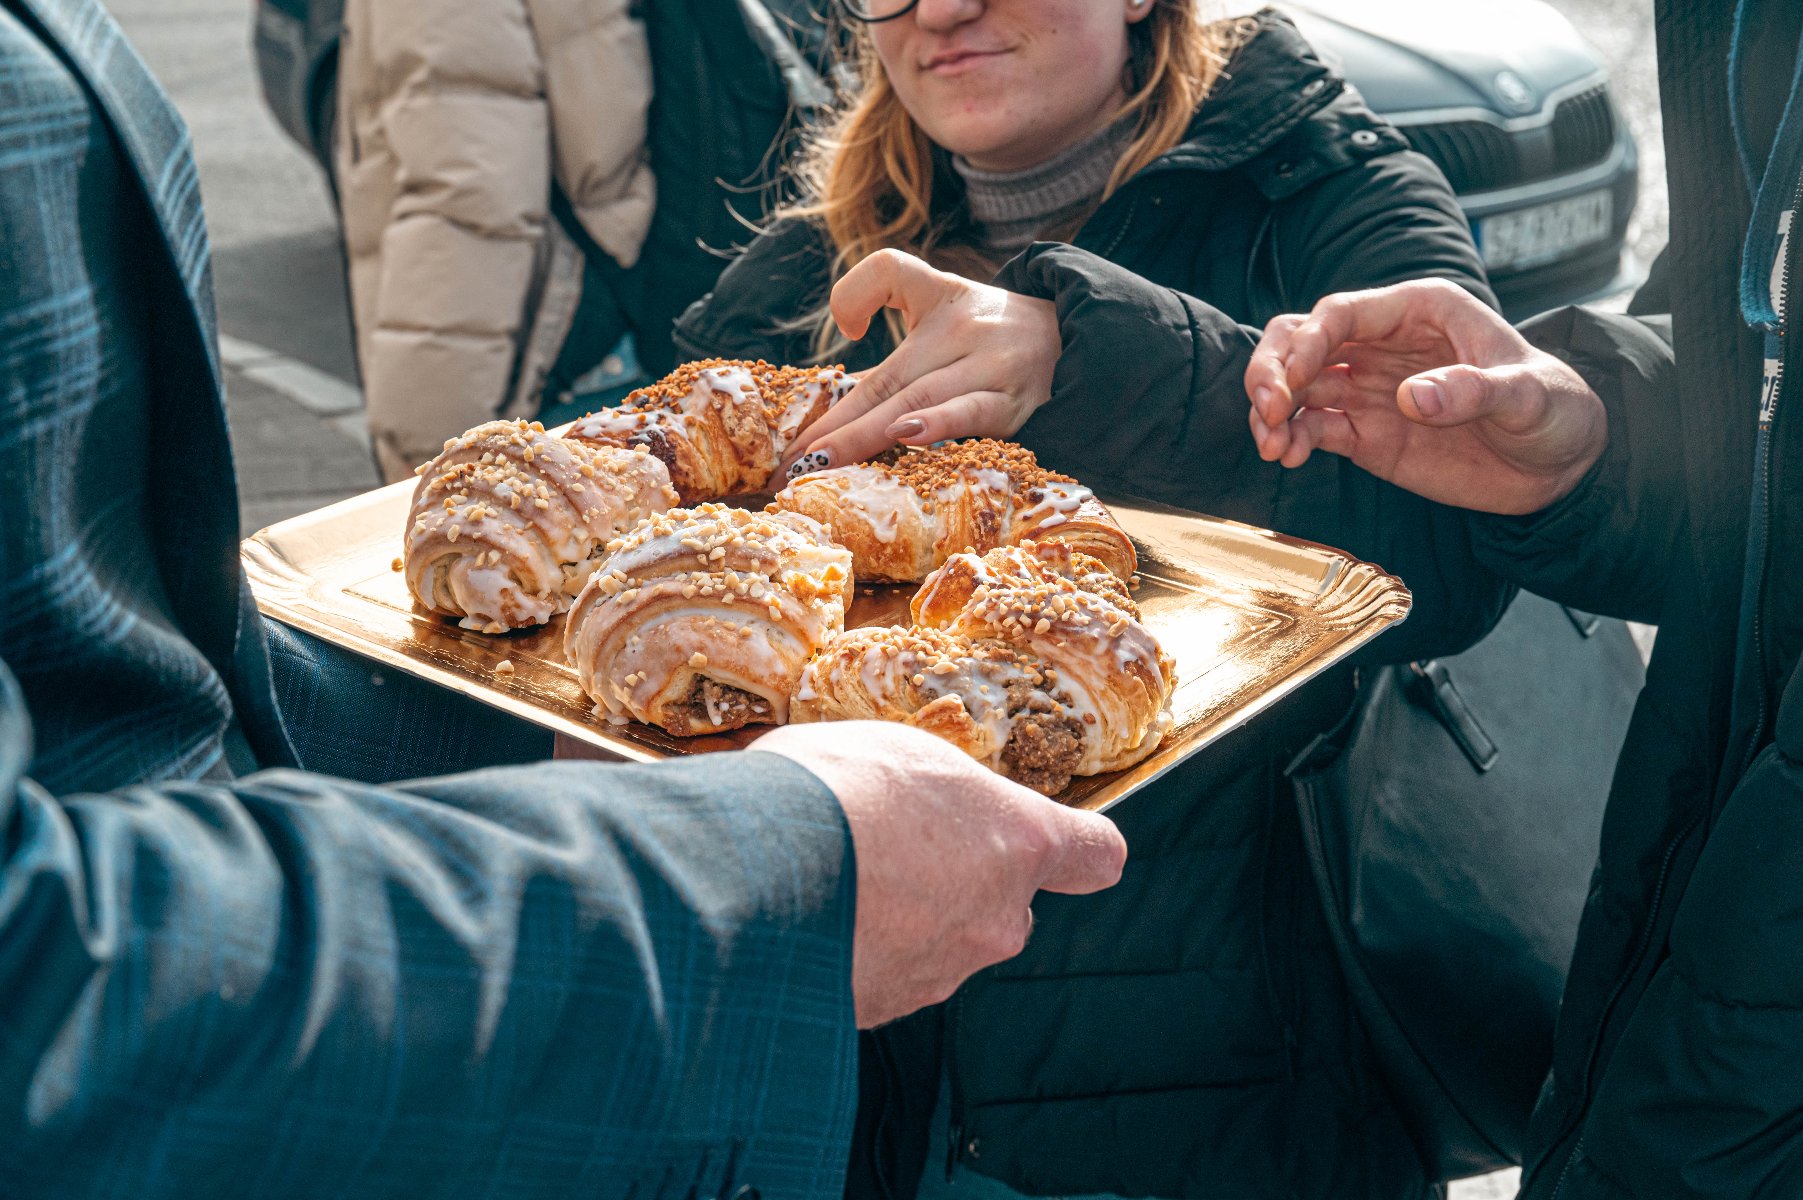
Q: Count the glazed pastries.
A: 6